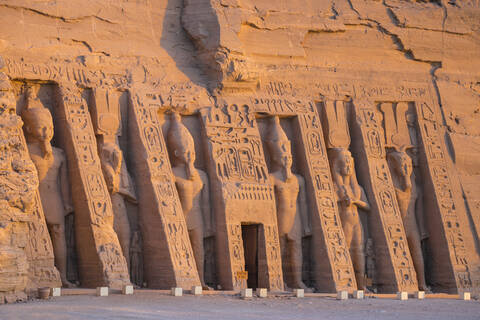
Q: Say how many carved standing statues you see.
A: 6